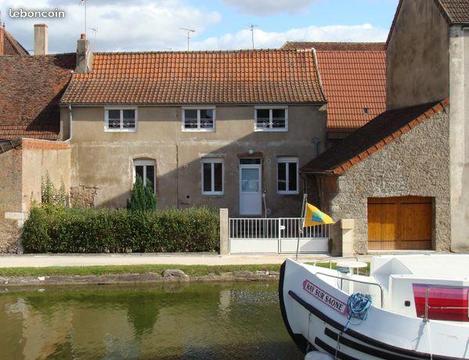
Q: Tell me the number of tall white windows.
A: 3